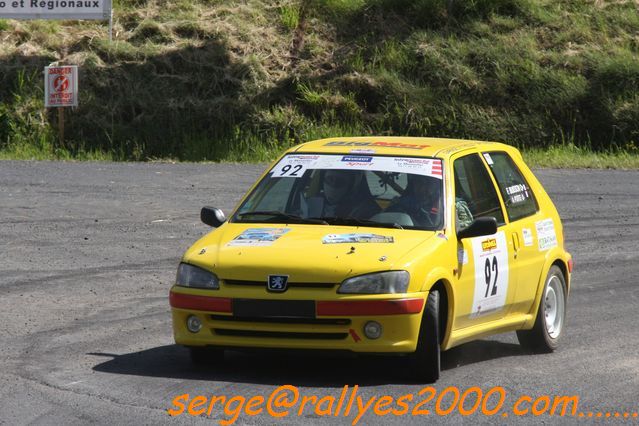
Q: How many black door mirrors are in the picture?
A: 2